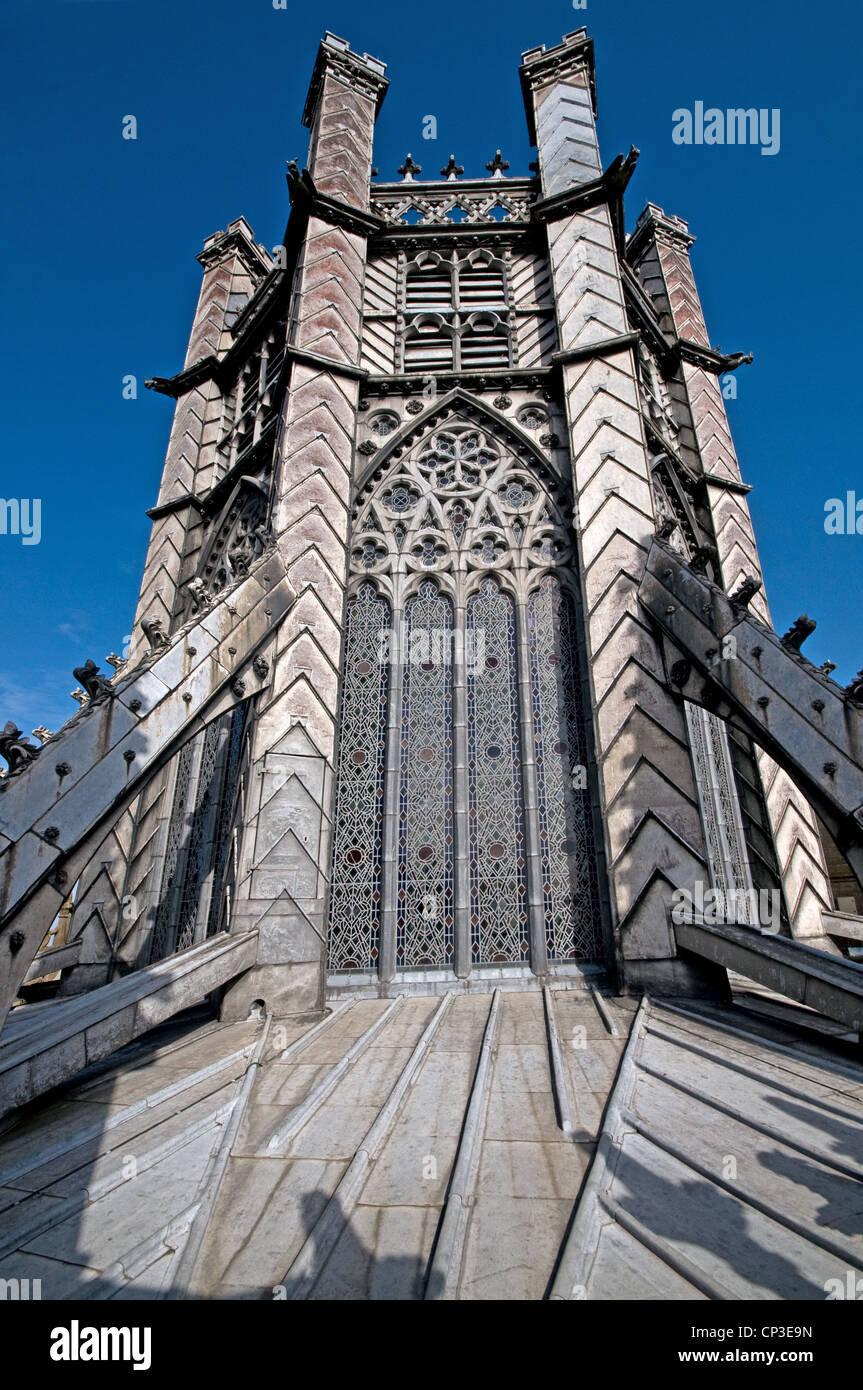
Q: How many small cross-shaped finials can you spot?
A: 3